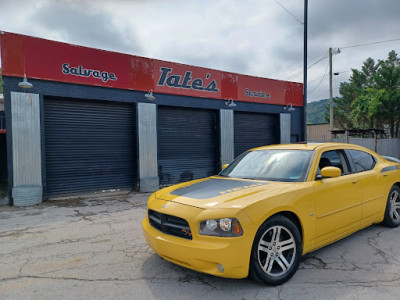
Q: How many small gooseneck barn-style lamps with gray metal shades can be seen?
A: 4